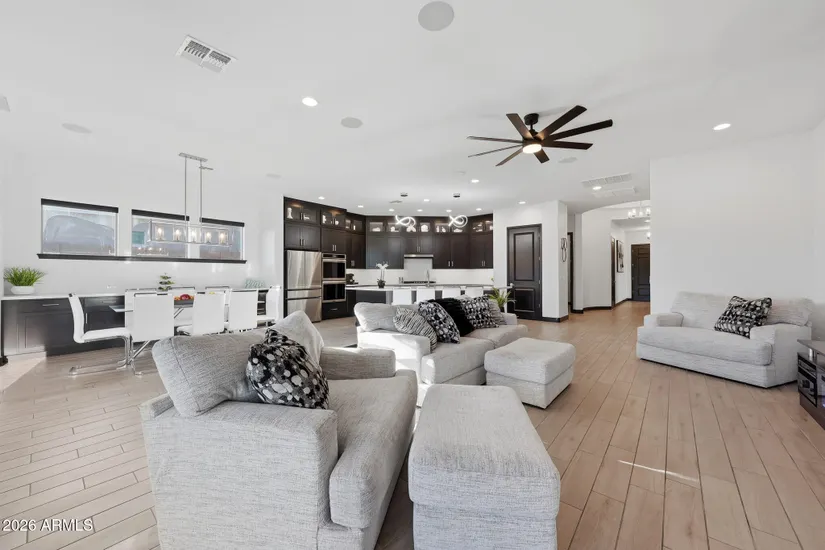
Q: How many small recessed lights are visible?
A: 12